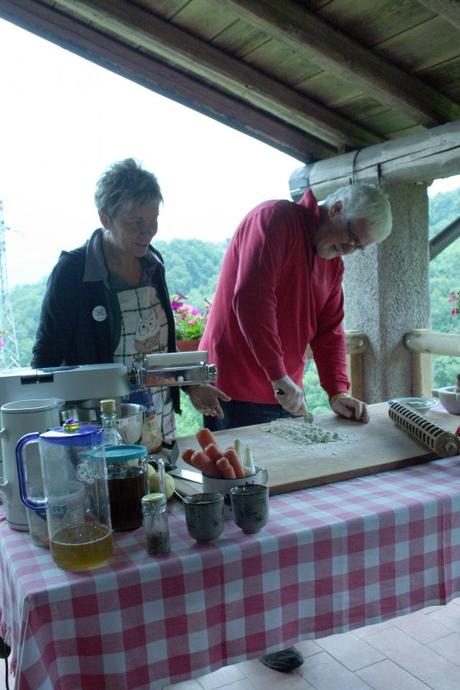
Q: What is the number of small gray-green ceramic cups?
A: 2